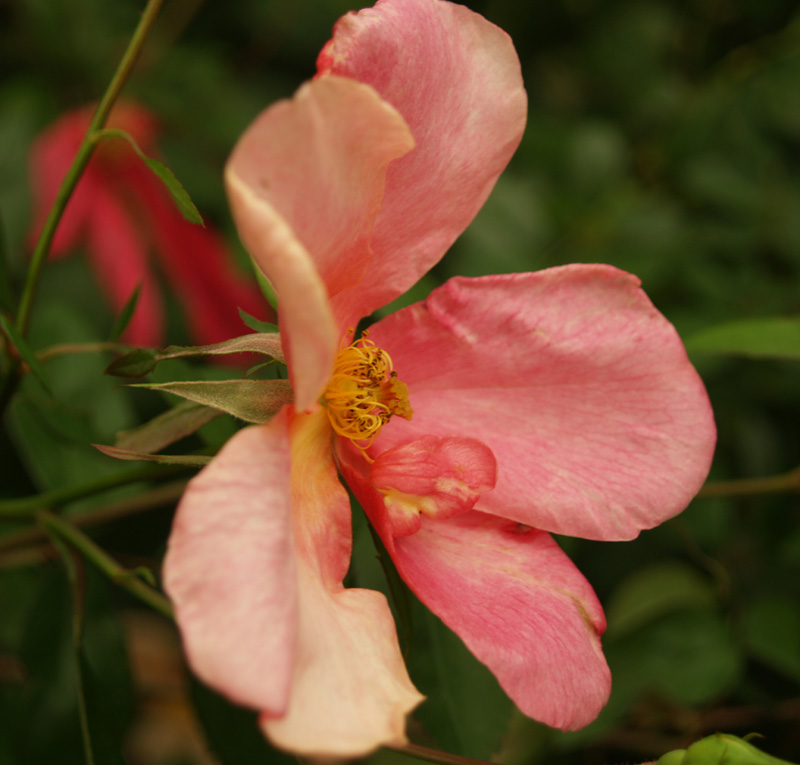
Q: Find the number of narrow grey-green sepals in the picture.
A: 4